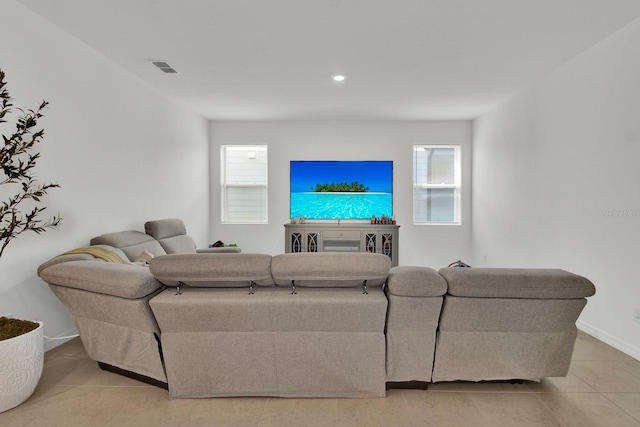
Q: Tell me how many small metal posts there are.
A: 4